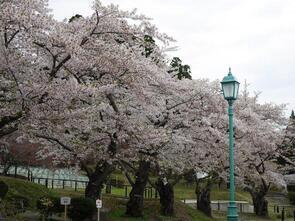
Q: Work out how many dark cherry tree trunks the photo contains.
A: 5